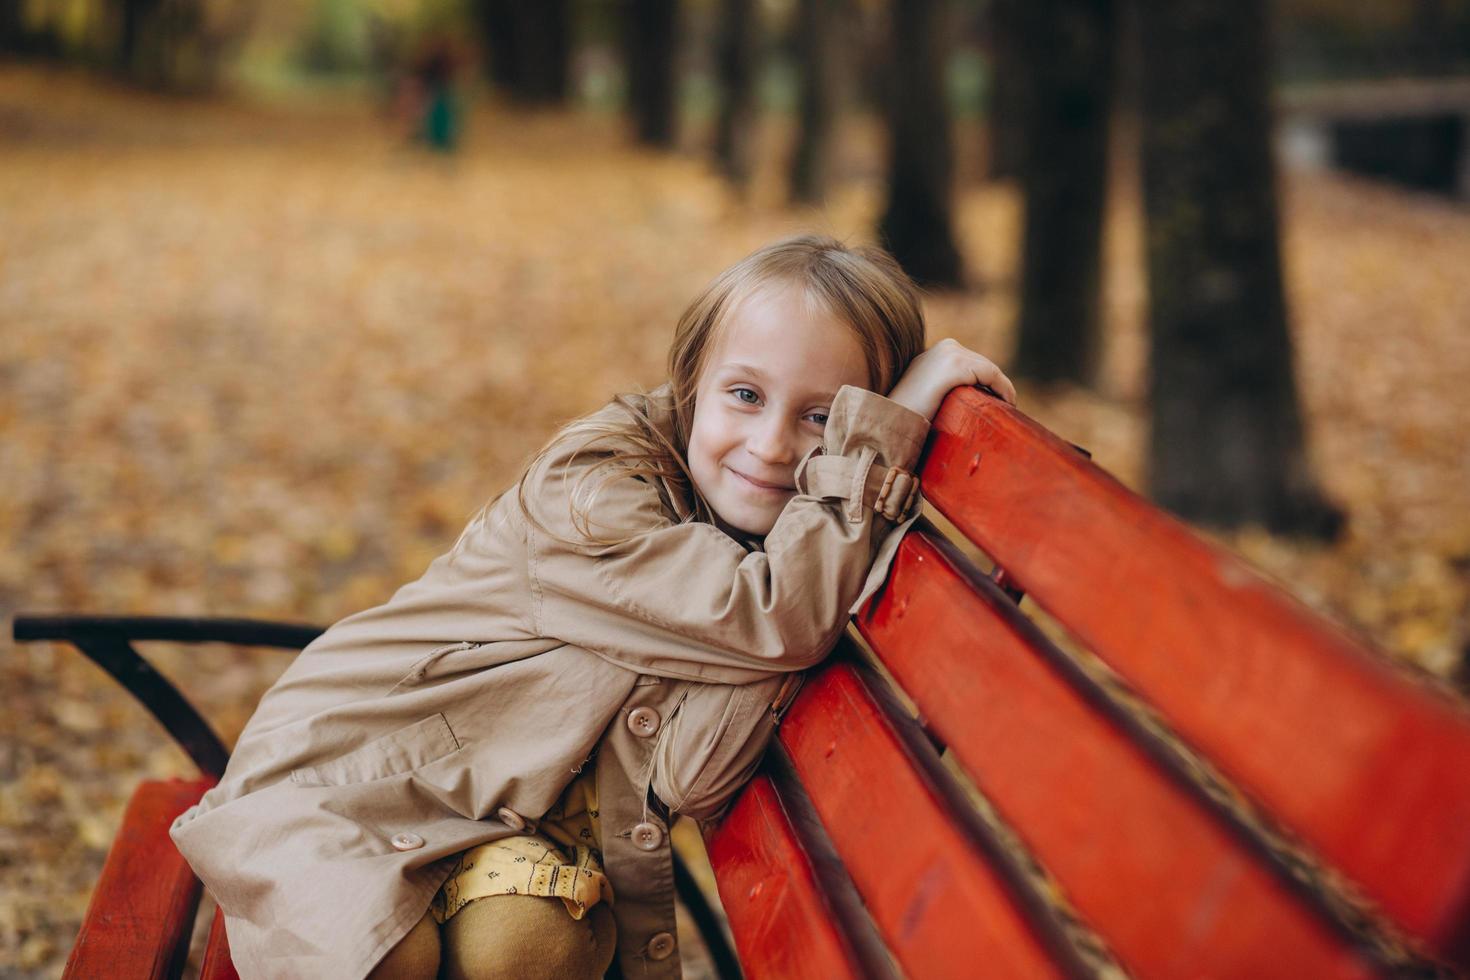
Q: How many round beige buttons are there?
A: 5